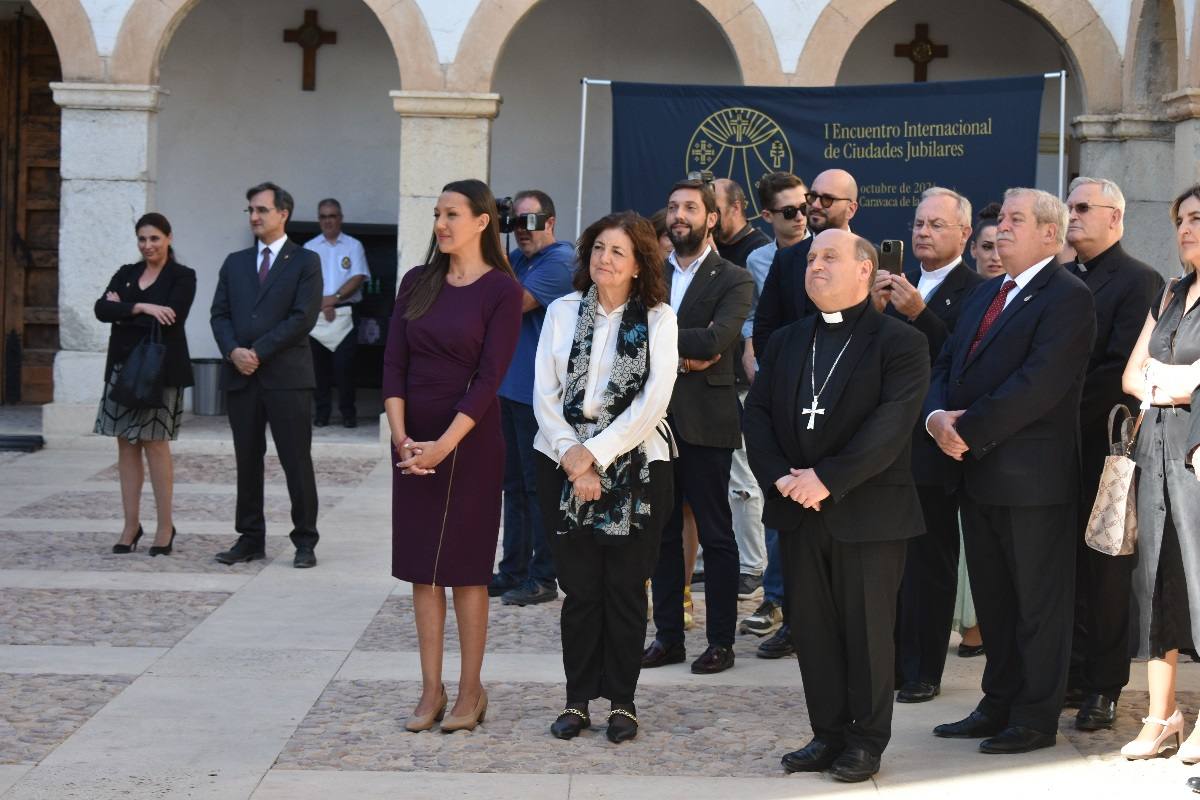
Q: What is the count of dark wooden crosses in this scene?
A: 2